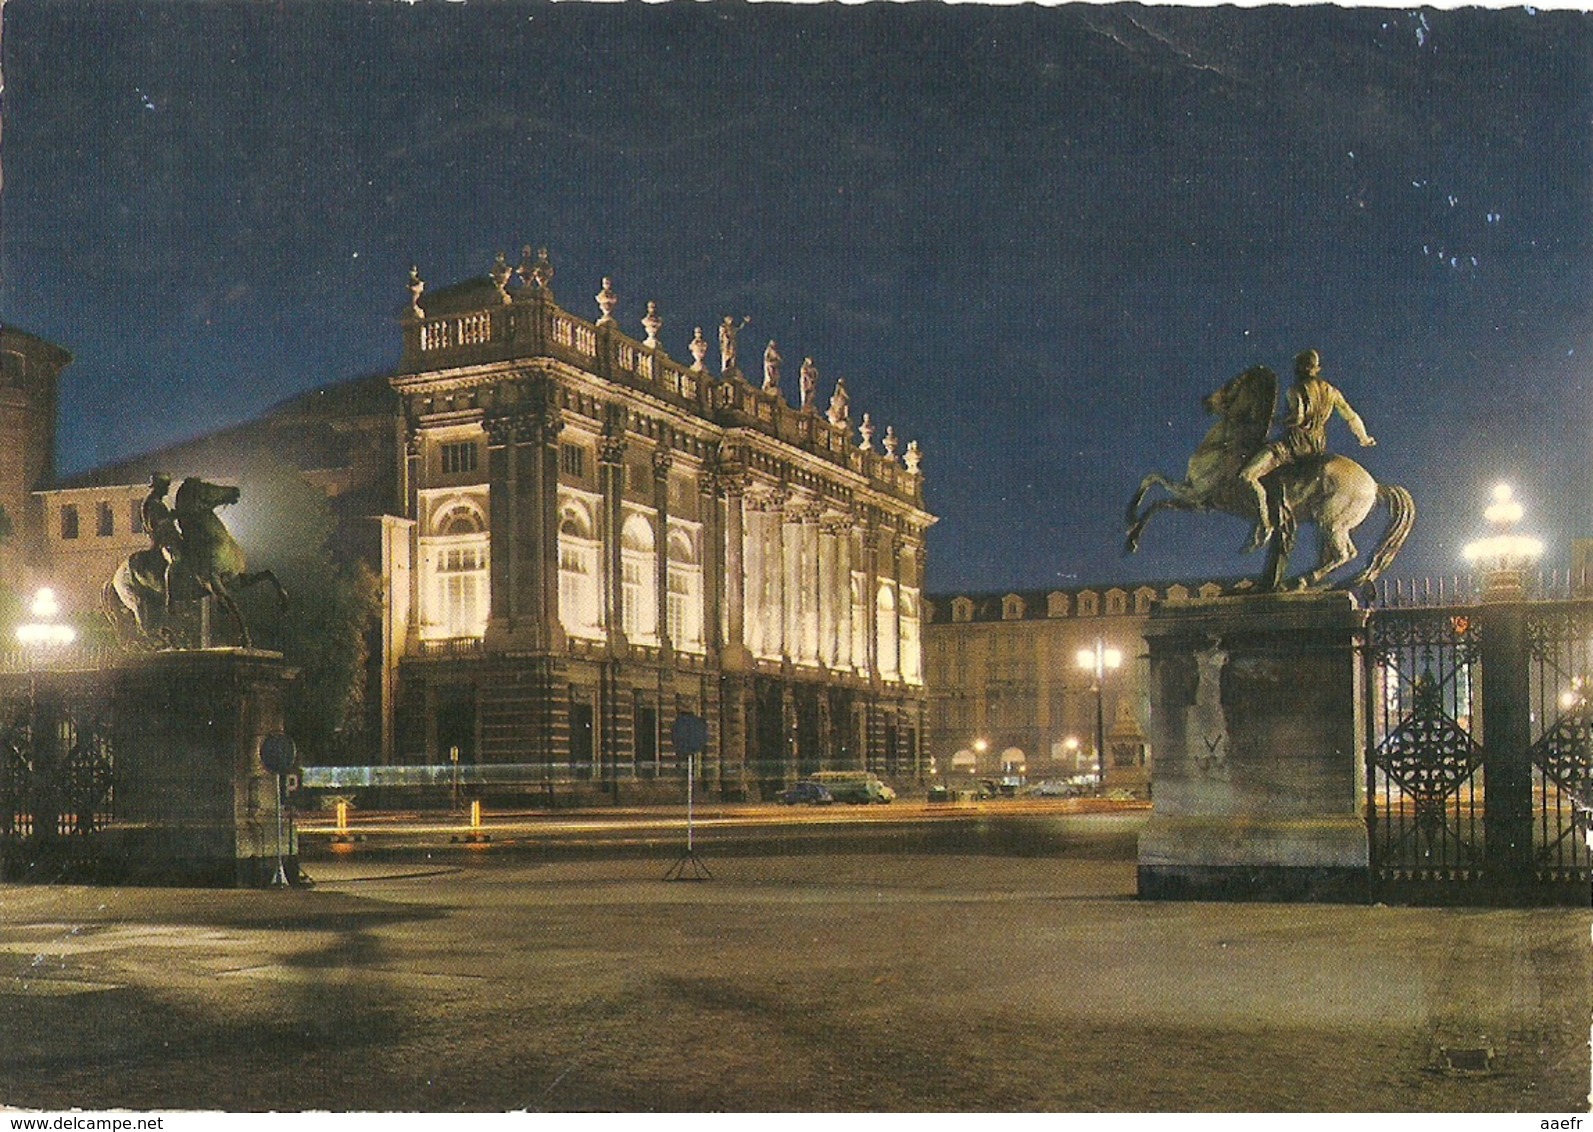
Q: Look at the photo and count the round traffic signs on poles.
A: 2